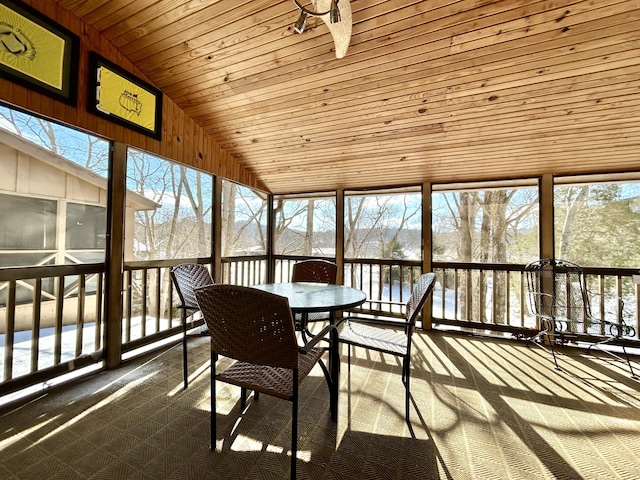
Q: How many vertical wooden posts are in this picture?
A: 6